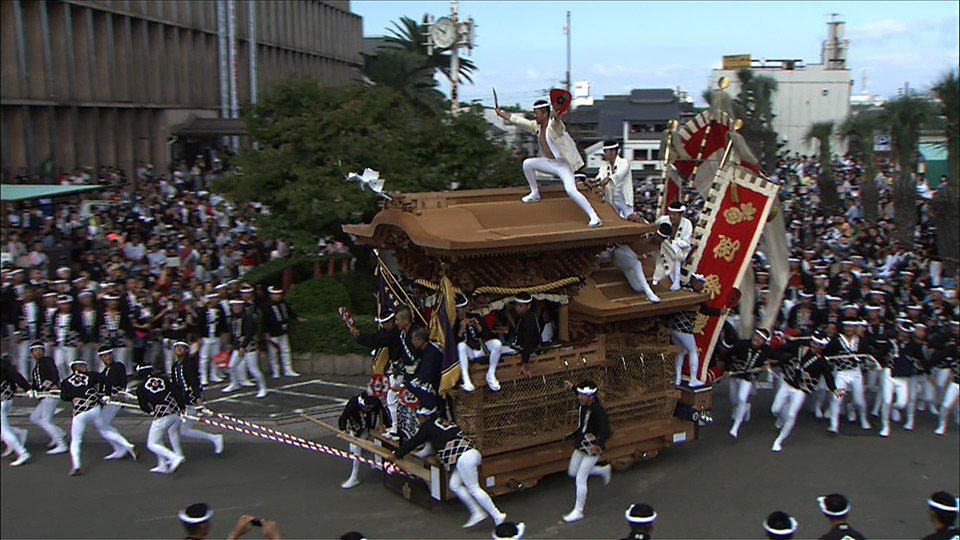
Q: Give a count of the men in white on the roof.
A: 4